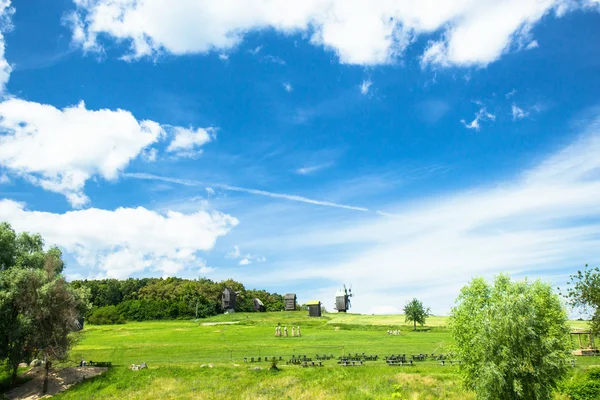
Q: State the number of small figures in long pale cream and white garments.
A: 5